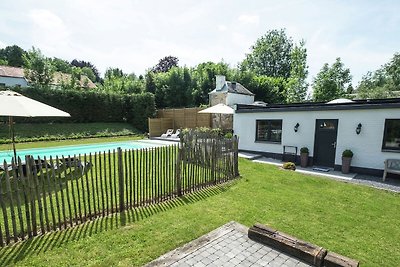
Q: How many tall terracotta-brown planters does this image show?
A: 2